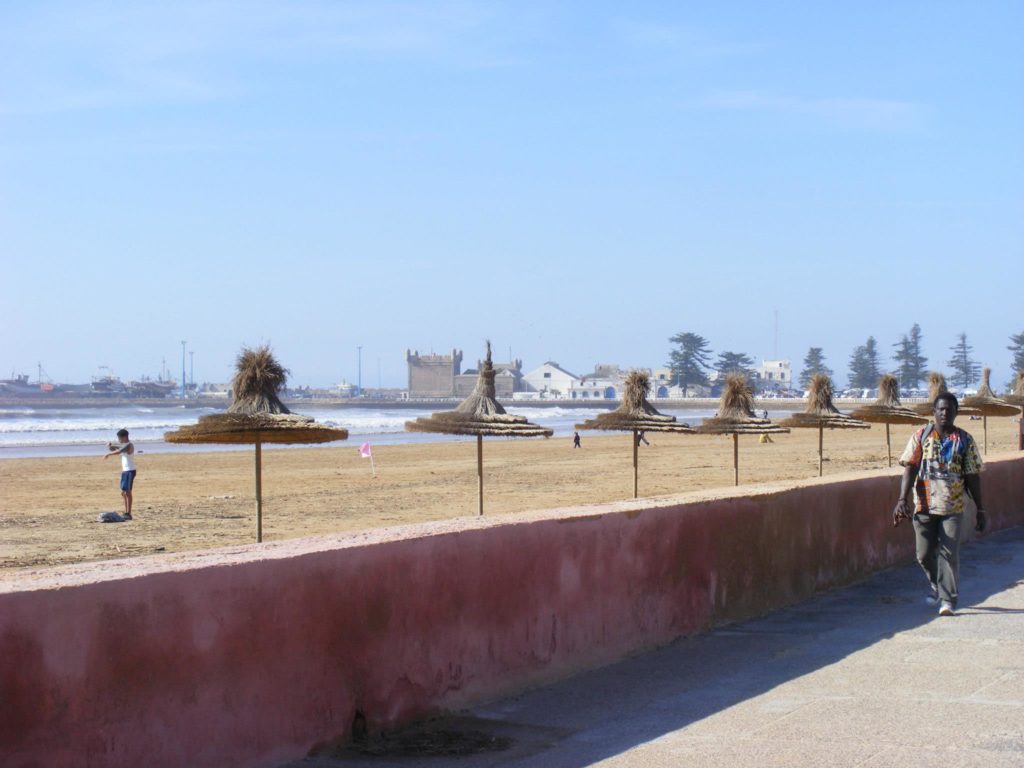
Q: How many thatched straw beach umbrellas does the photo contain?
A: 9